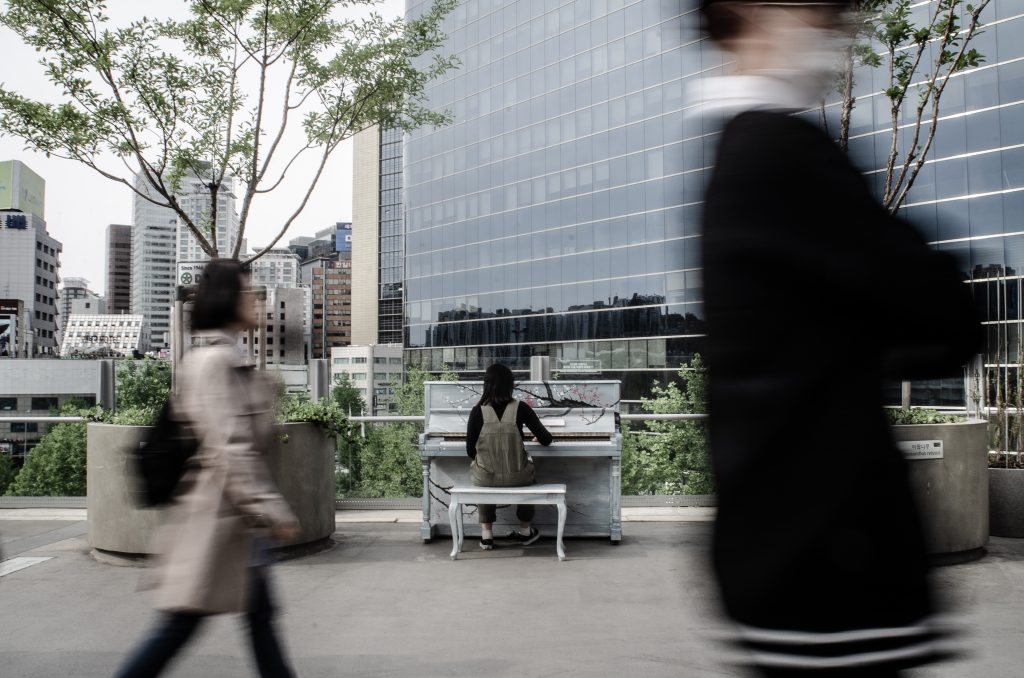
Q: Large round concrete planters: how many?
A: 2